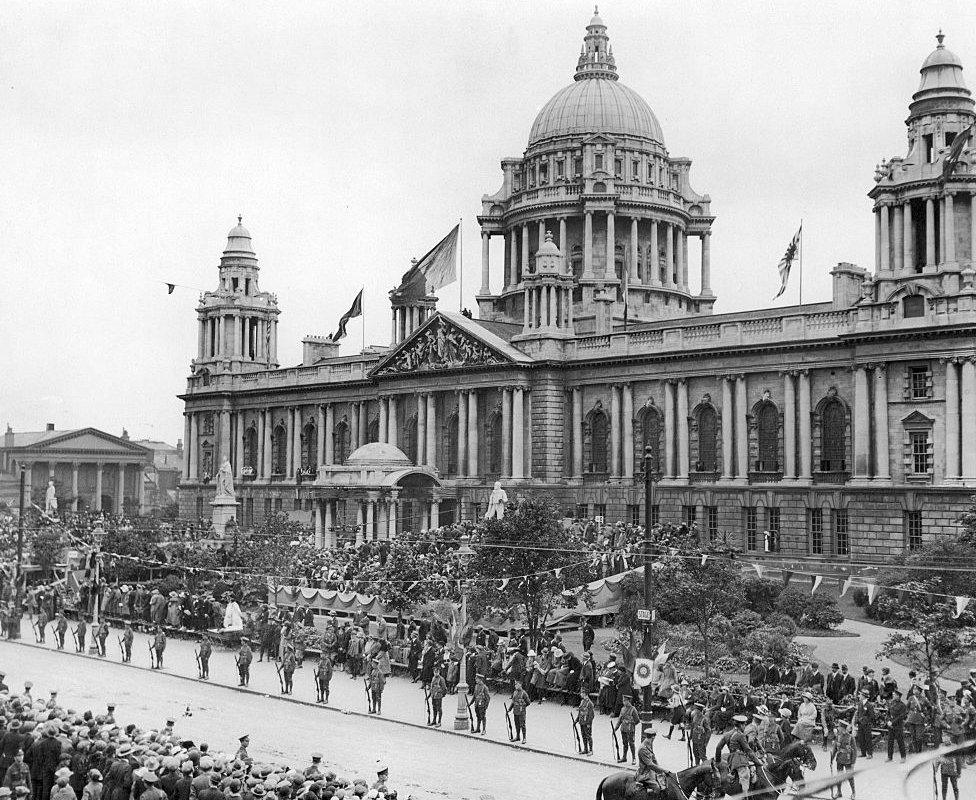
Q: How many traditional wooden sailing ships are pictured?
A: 0